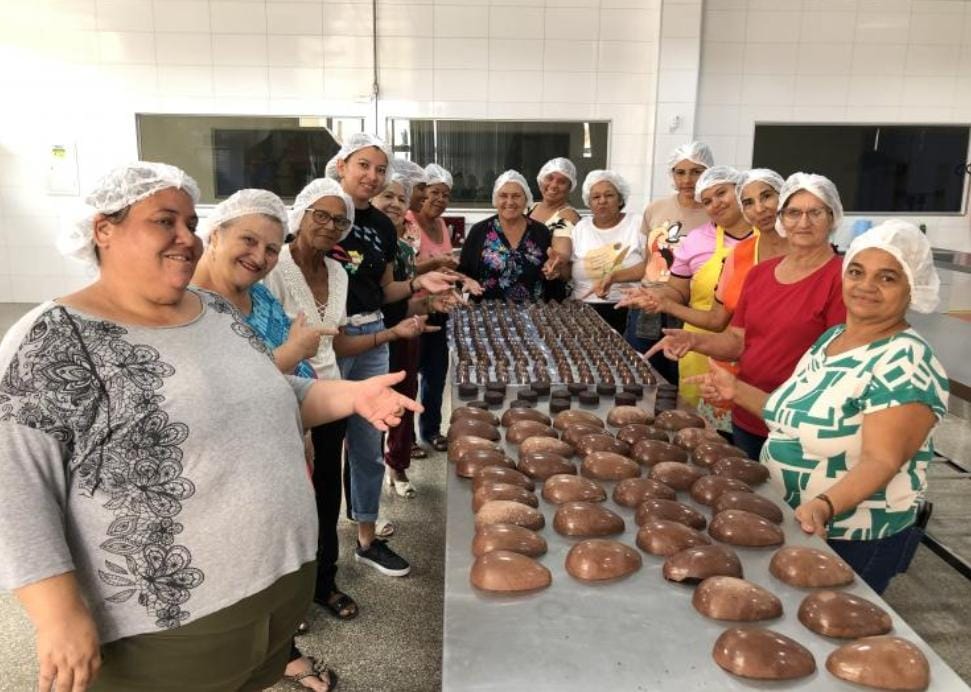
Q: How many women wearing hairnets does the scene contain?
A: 15